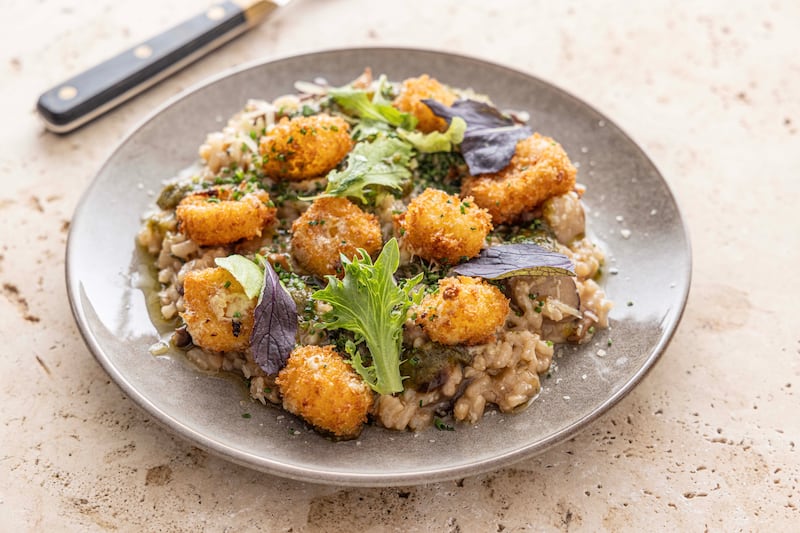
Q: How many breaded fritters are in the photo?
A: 9